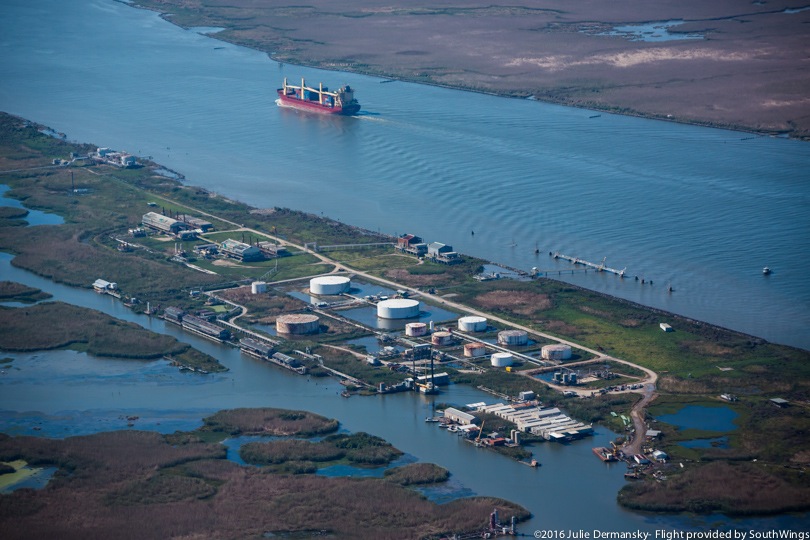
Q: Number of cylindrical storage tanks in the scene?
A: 11